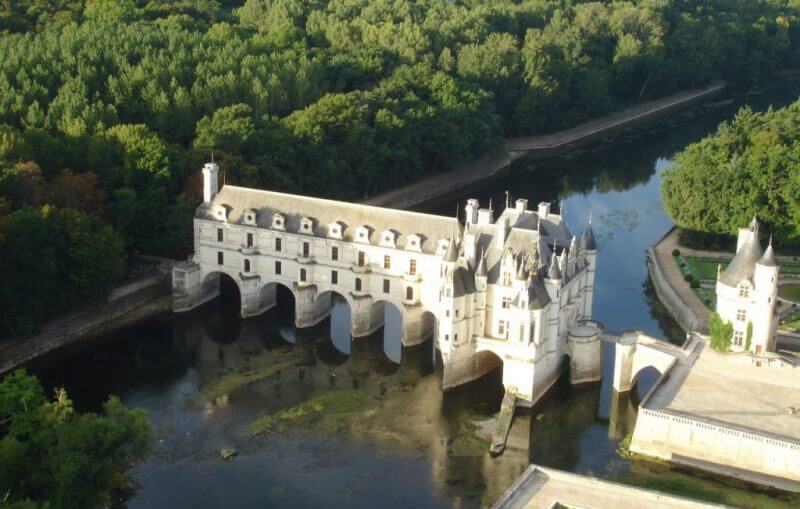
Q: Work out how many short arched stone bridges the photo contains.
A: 1